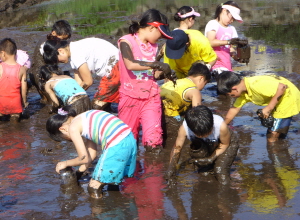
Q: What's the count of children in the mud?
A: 13